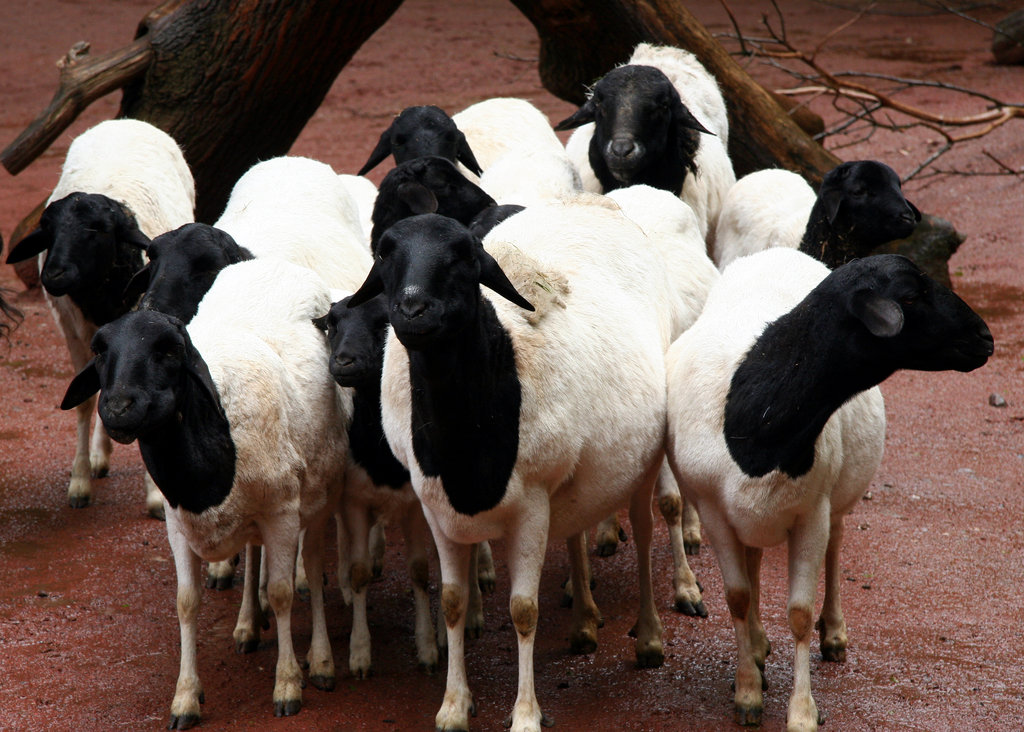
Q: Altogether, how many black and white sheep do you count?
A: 10